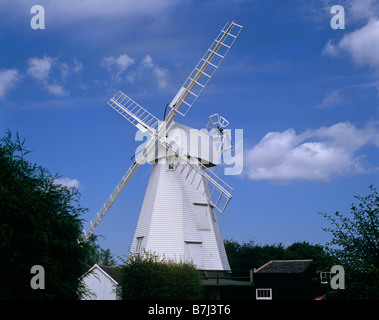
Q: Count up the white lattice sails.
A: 4